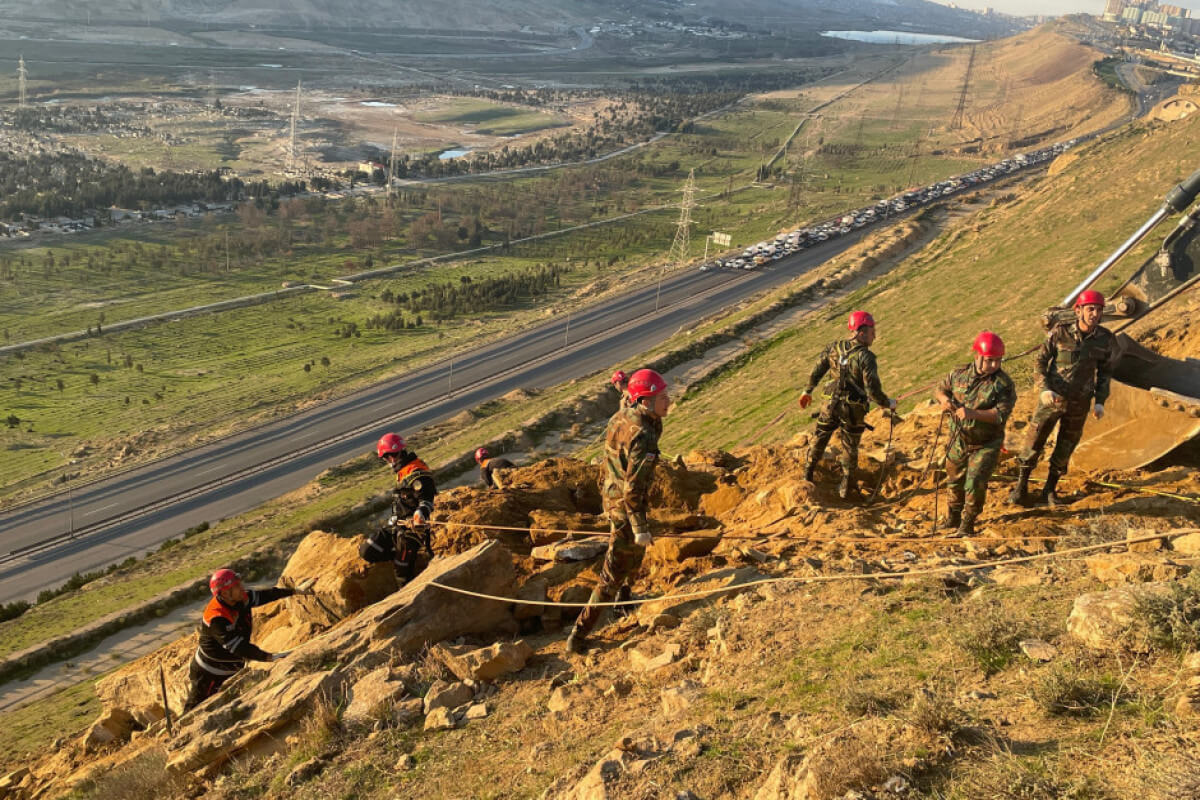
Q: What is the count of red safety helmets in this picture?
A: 8